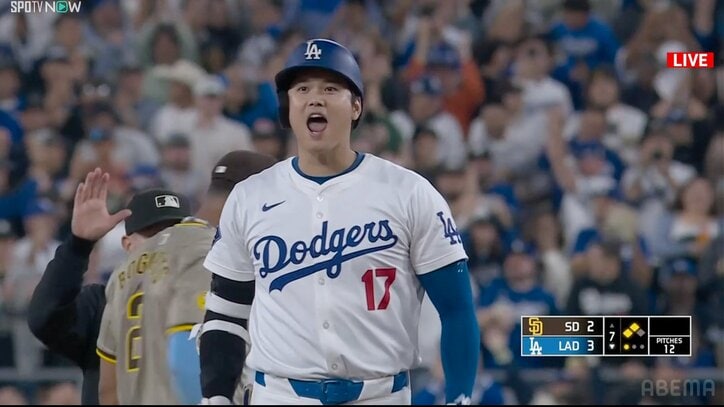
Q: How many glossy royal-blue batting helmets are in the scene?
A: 1